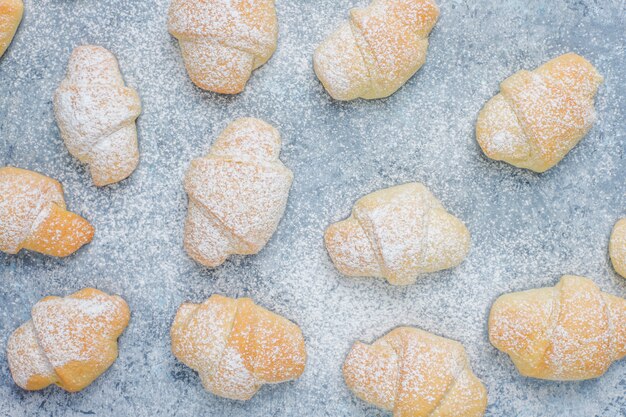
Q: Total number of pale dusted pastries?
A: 13